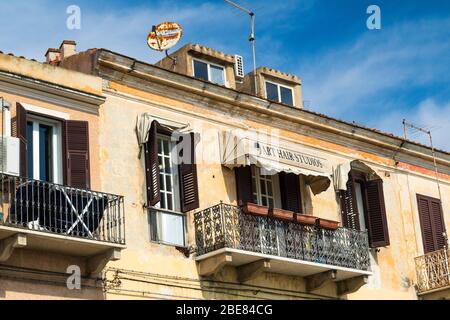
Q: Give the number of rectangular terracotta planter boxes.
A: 4